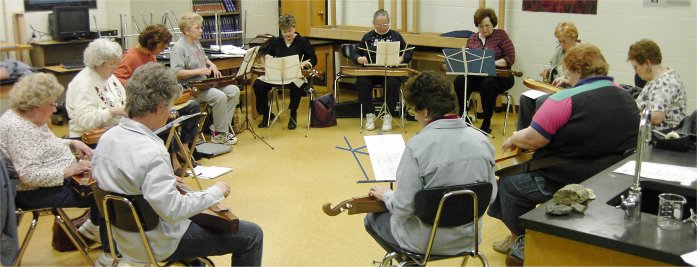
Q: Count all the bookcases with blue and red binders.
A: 1